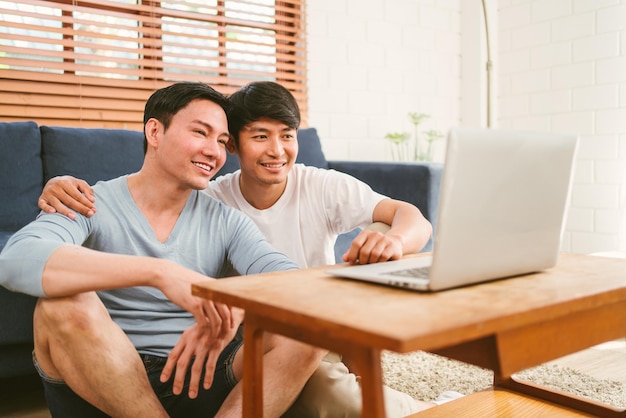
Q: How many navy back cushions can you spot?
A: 3